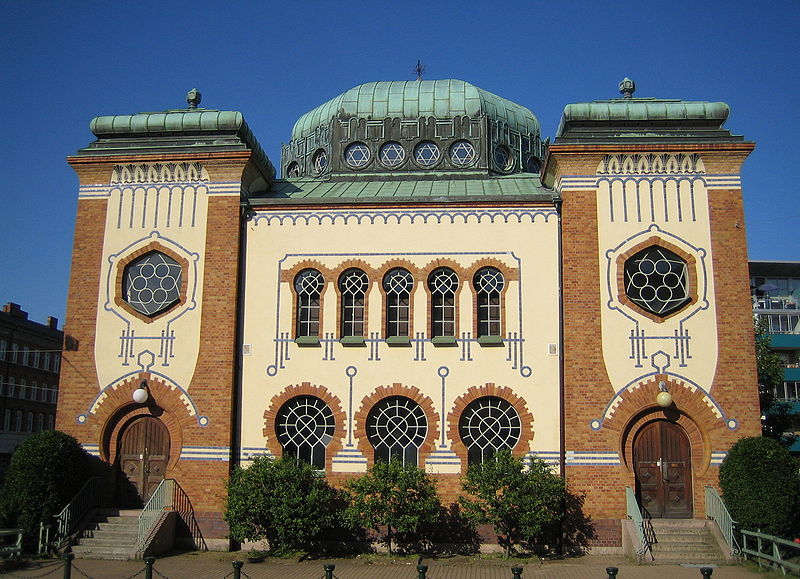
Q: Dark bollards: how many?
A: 8